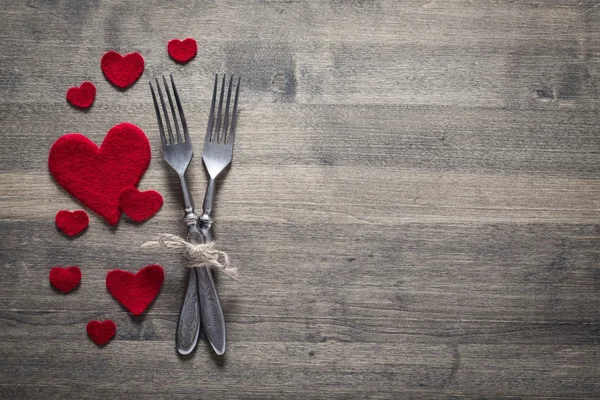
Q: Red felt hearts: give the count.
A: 9